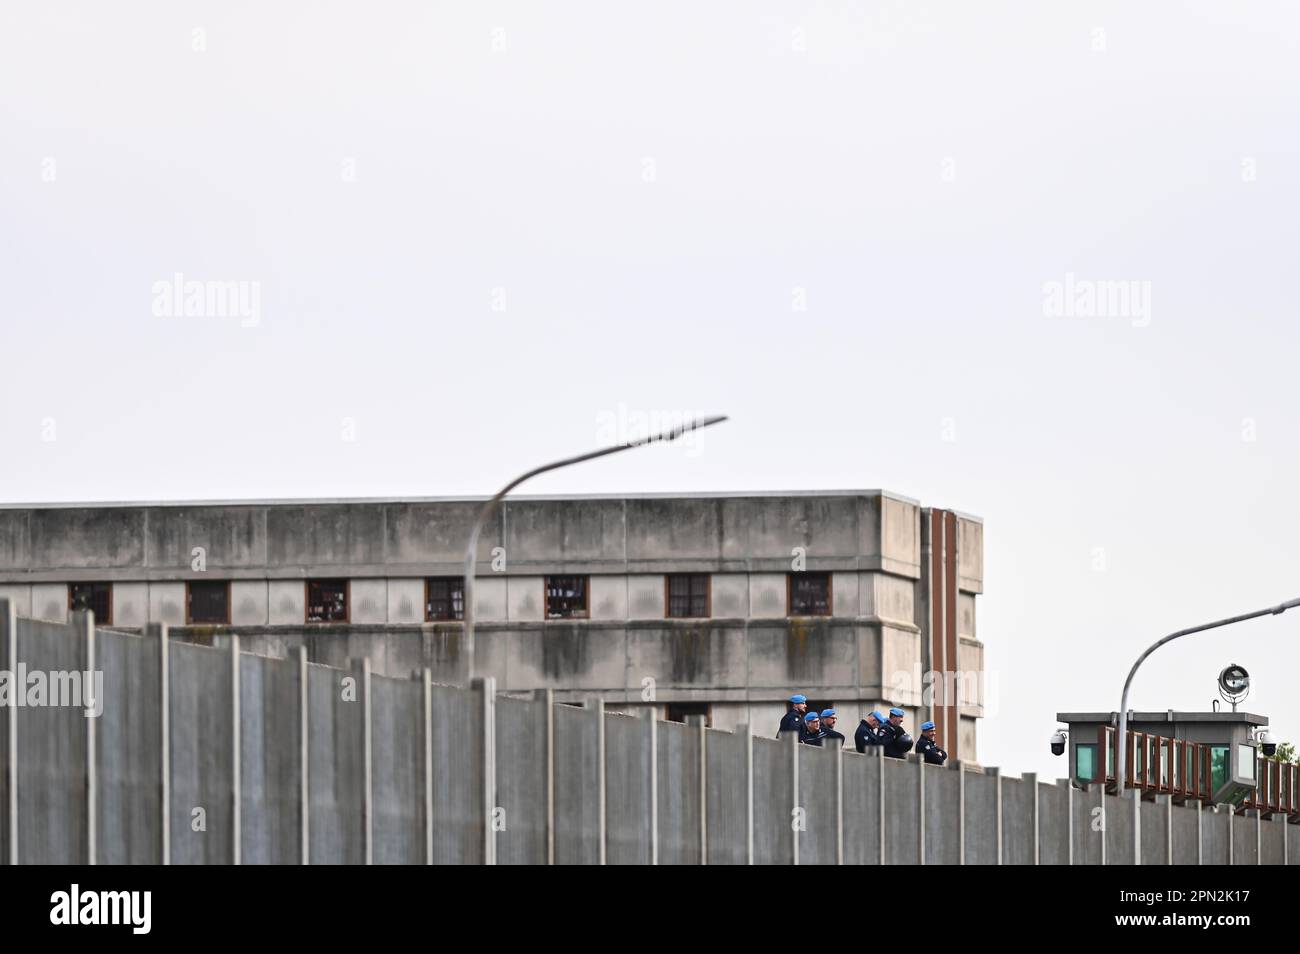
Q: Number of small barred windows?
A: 7